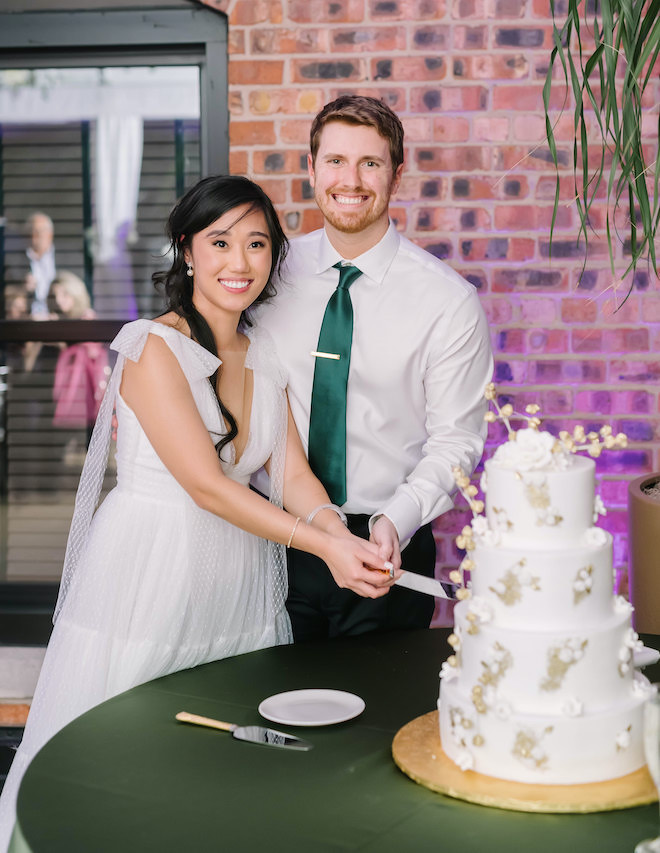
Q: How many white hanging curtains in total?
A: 1